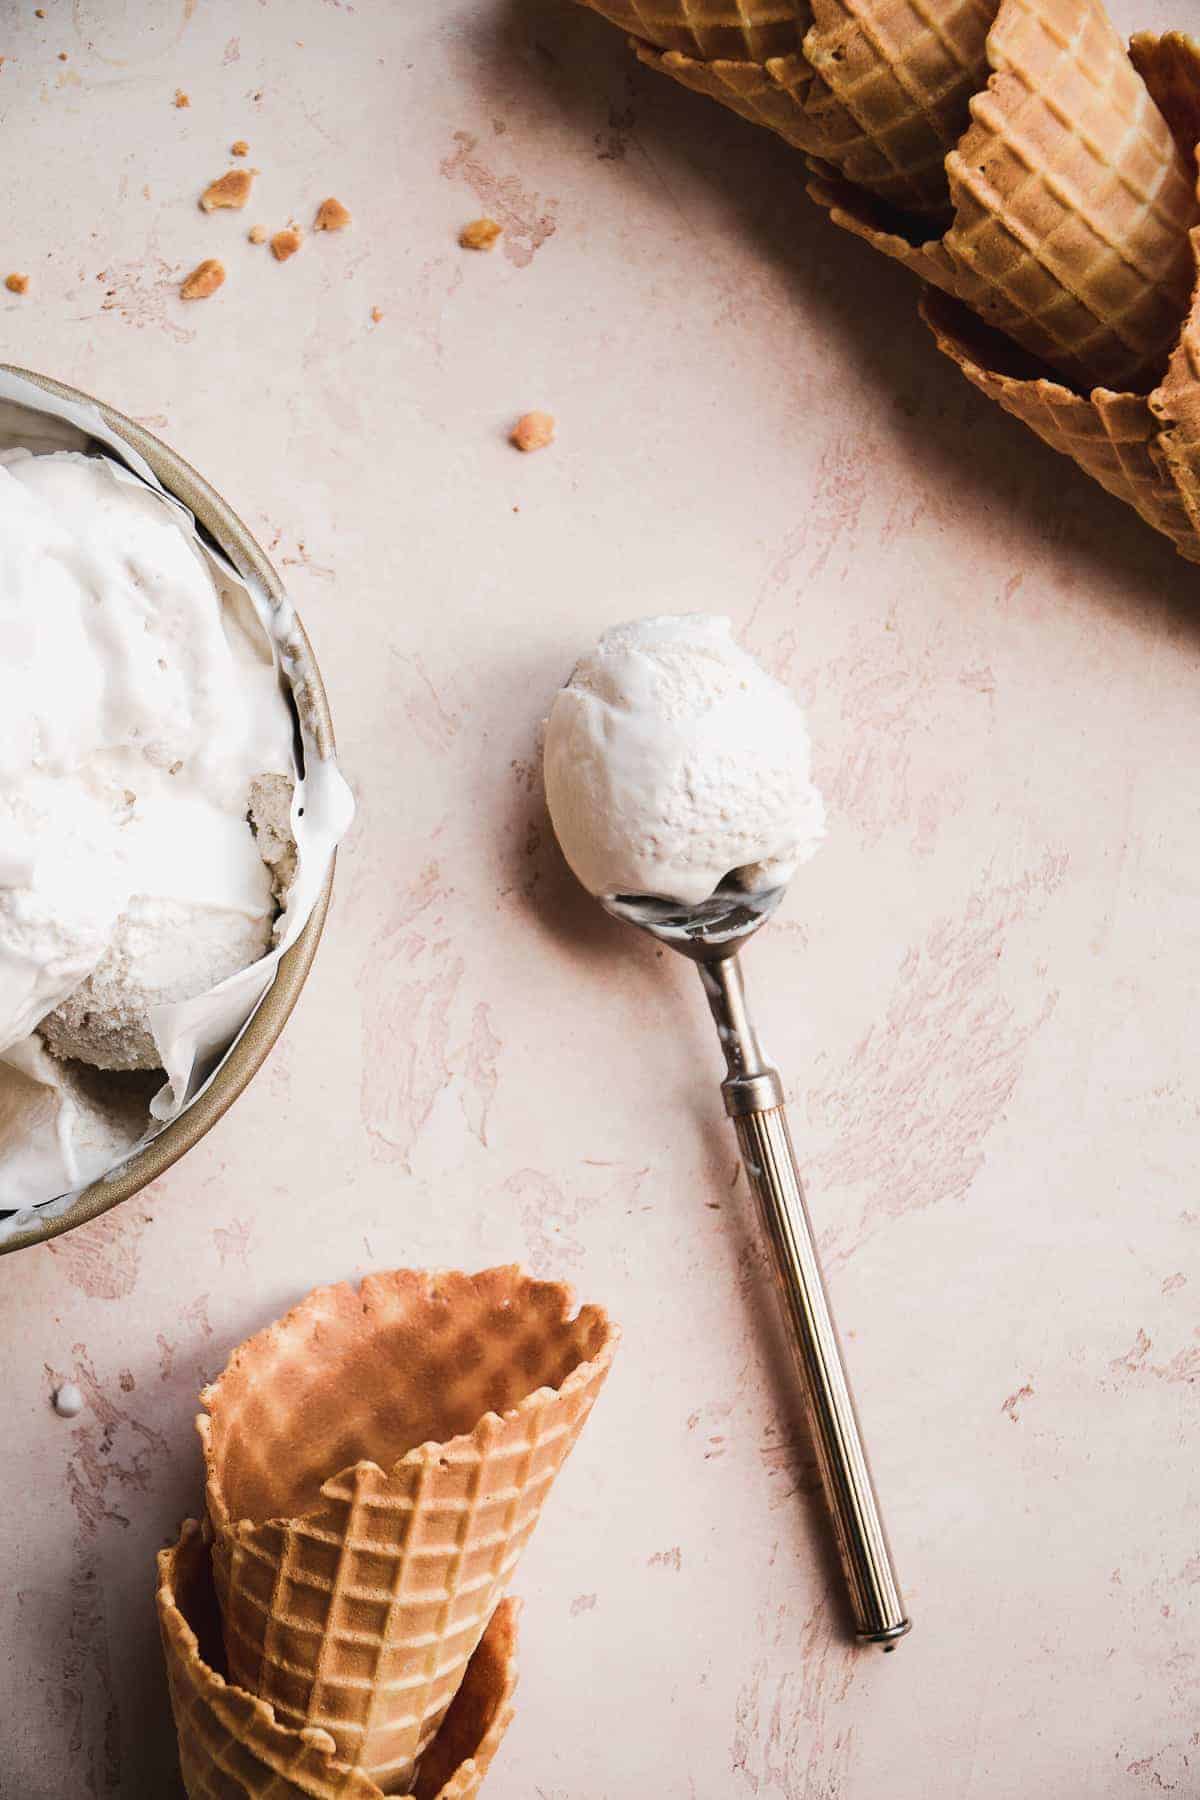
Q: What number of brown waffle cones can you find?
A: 6